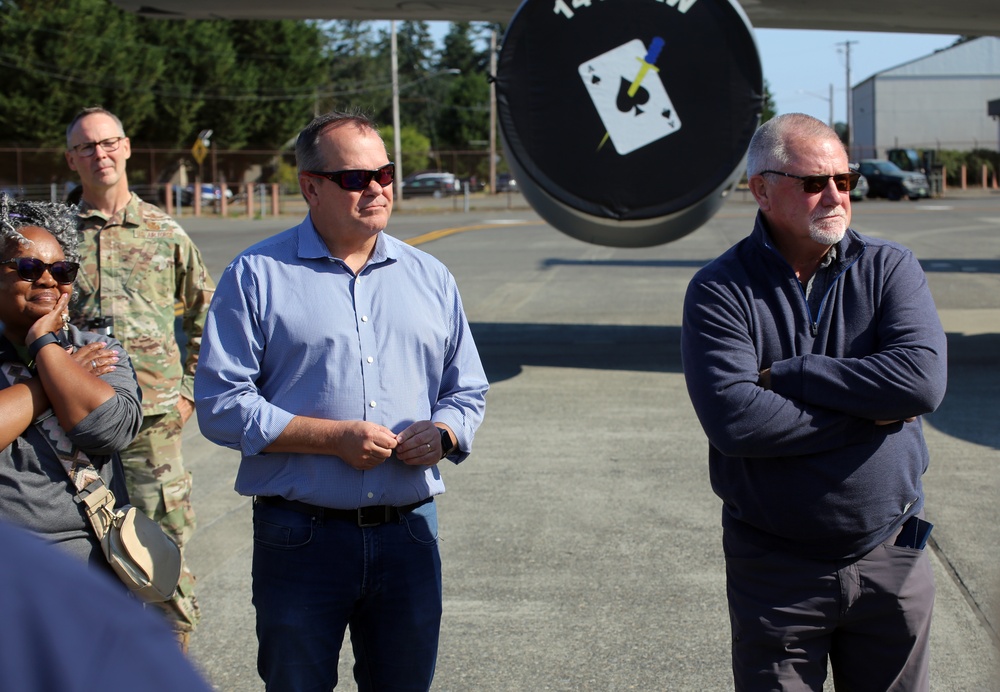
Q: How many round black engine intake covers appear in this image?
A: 1